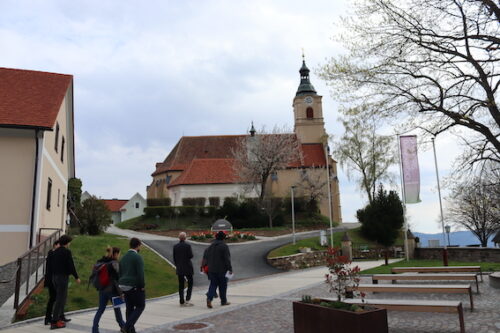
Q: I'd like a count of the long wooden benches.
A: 4